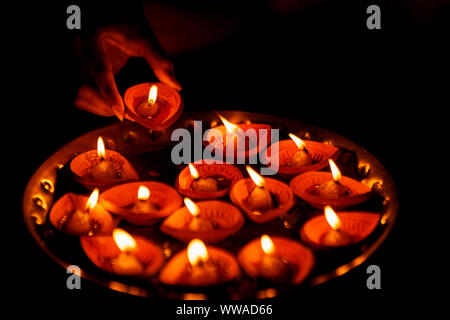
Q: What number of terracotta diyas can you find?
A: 14